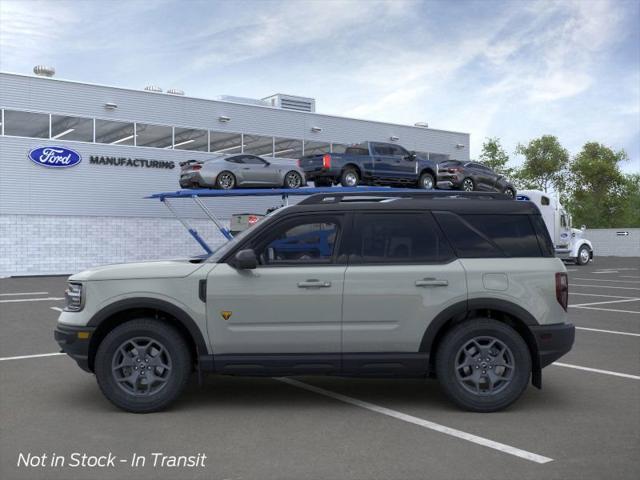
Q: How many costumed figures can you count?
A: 0